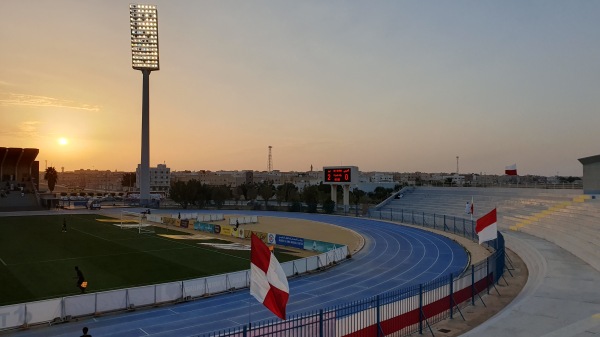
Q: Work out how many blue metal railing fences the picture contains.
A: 1